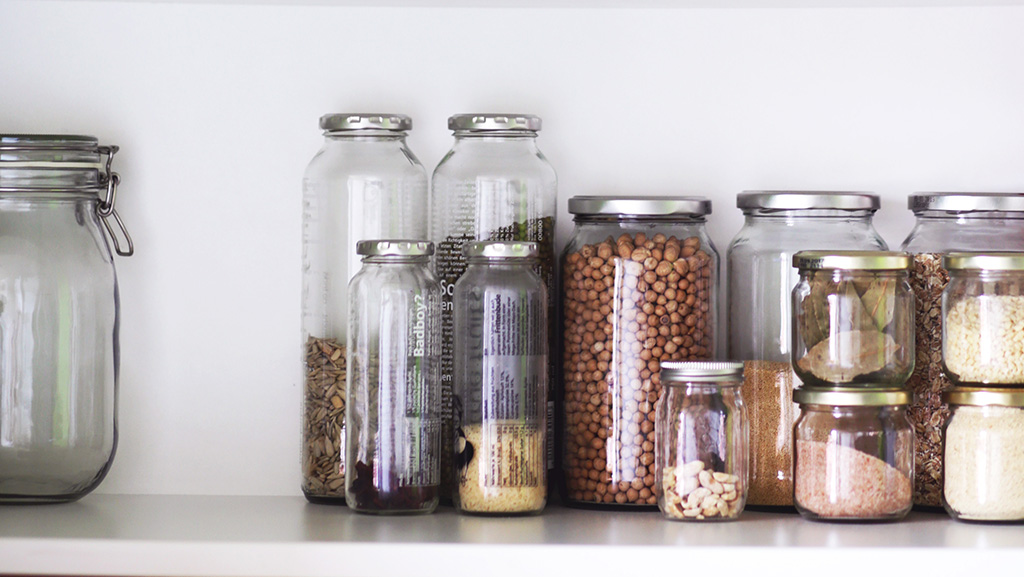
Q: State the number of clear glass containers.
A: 13